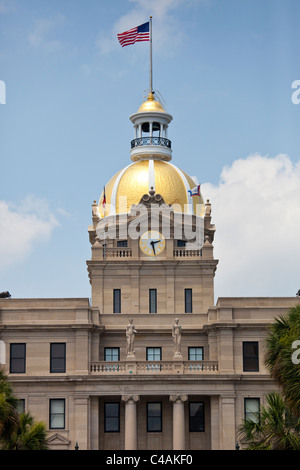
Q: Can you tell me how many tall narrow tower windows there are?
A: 3